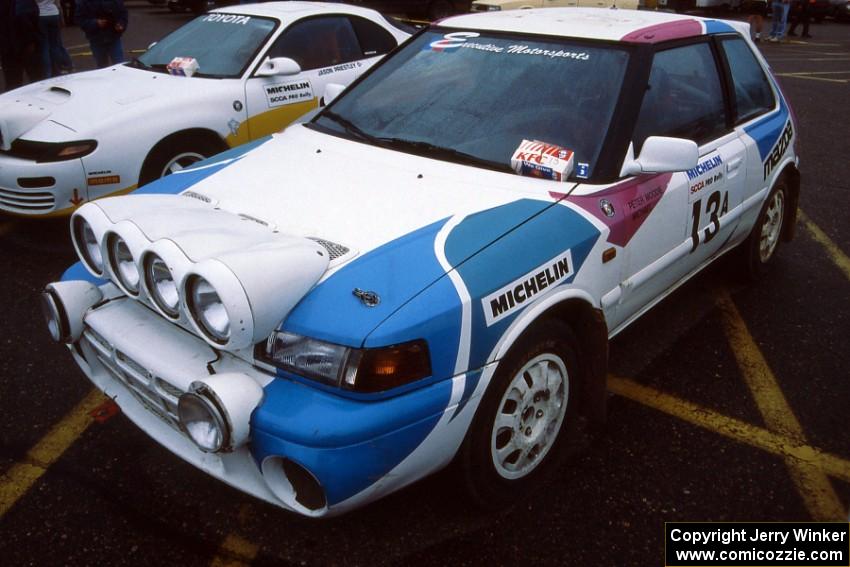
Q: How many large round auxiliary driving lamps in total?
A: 6